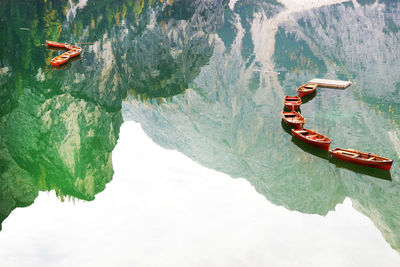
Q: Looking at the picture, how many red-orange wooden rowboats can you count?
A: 9